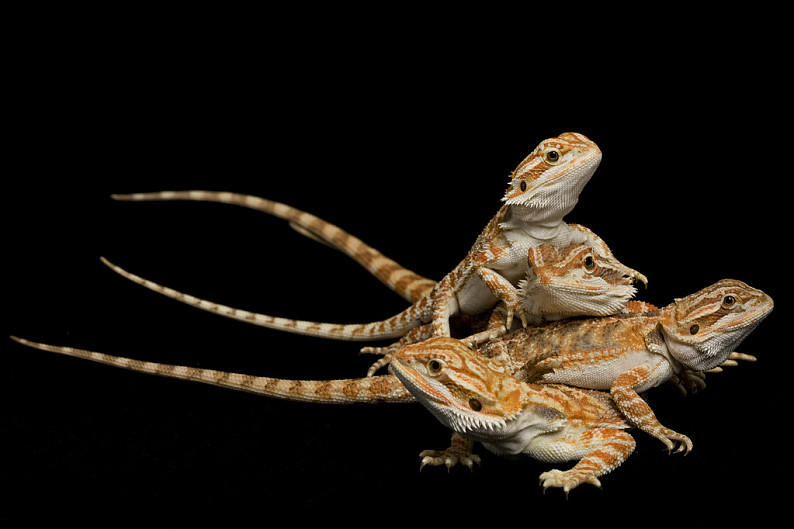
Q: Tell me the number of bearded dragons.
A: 4